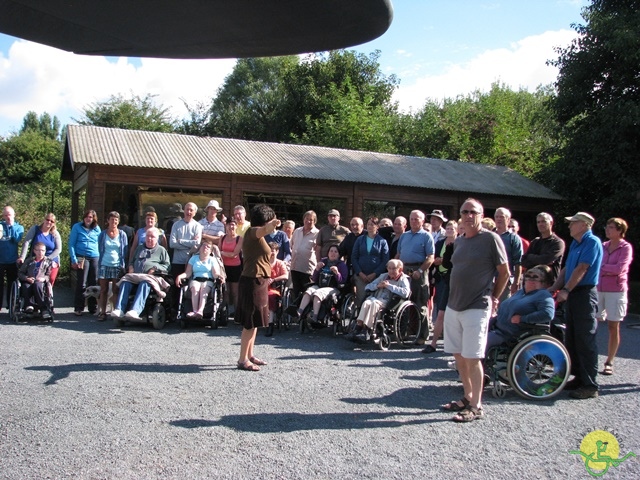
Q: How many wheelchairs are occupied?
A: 7